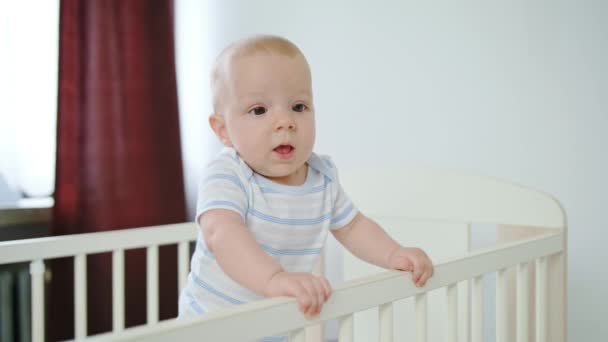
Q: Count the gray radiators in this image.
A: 1